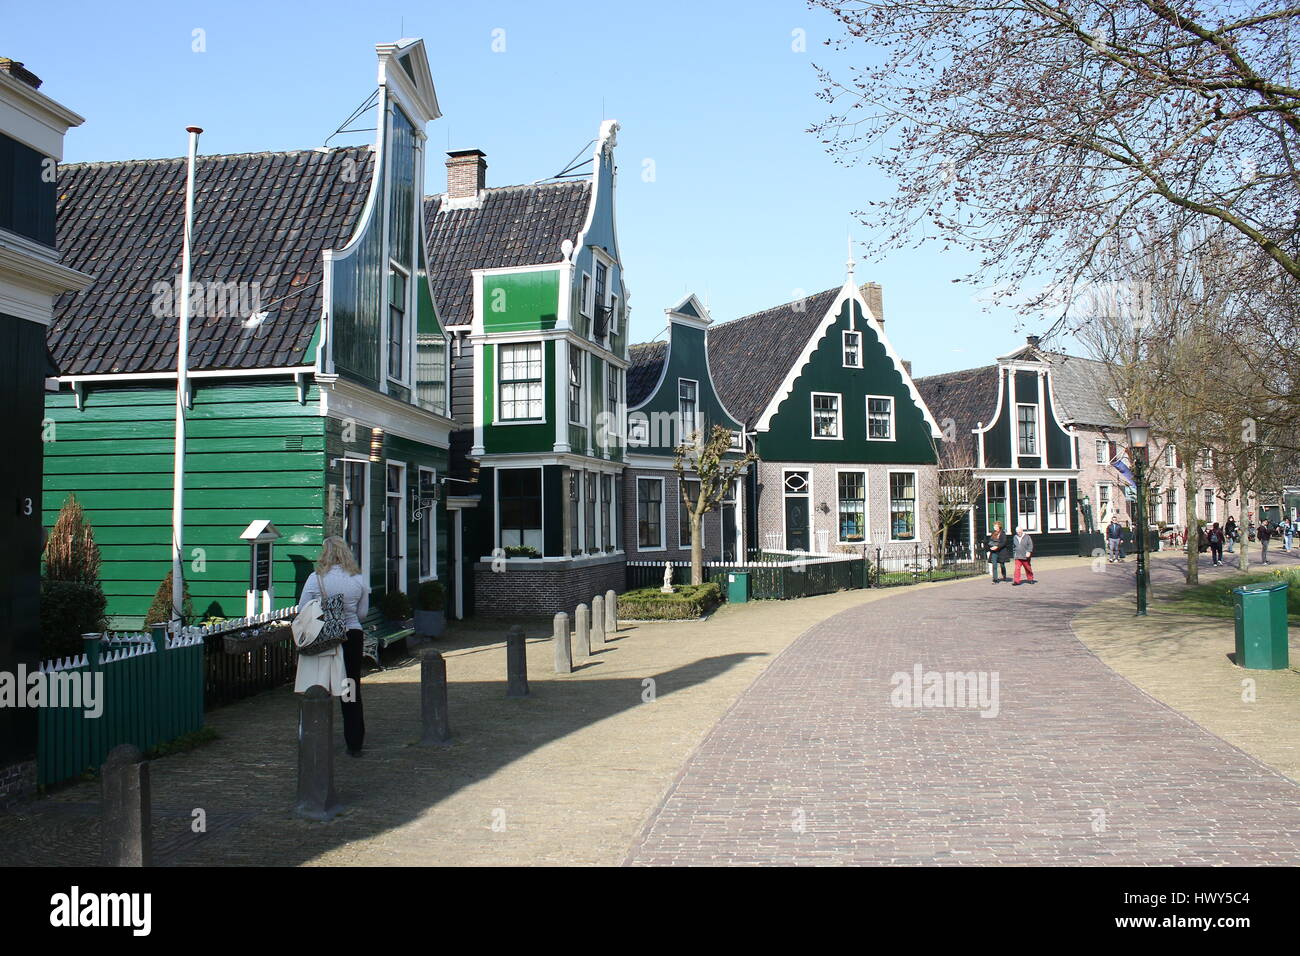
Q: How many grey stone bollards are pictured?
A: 8